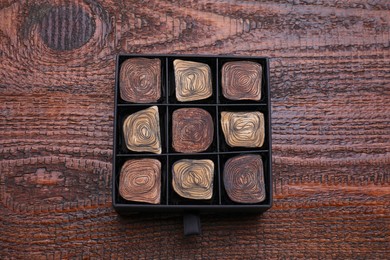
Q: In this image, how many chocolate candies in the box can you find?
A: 9